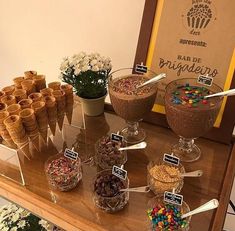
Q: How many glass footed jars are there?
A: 2